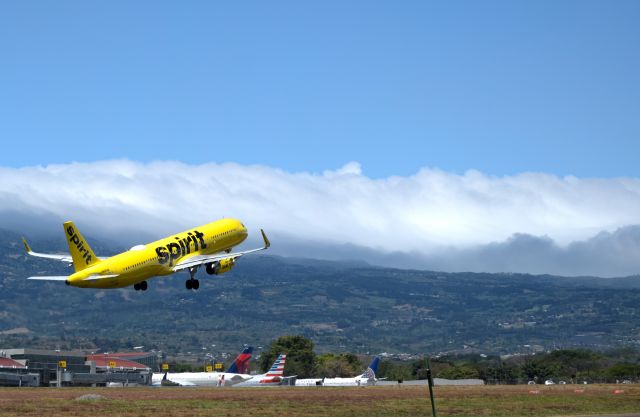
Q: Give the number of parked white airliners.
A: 3